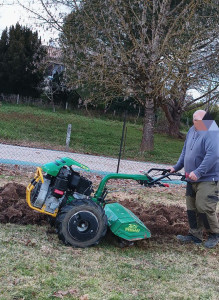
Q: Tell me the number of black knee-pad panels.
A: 2